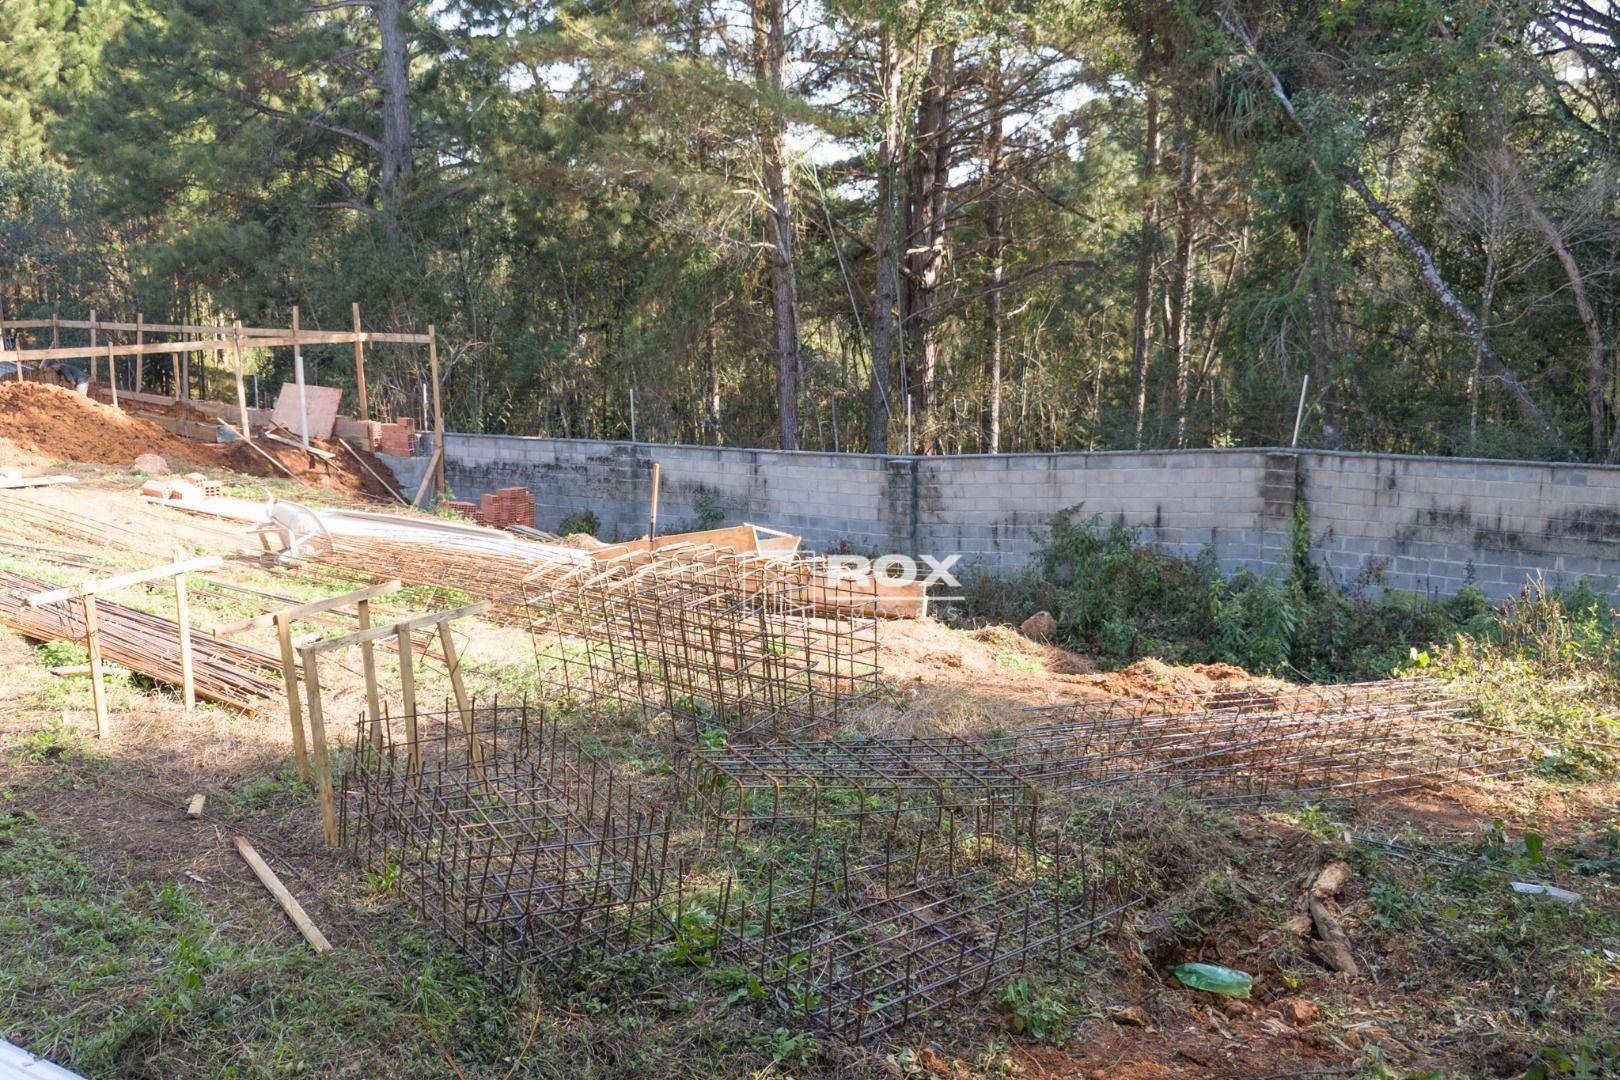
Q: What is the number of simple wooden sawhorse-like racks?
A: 3